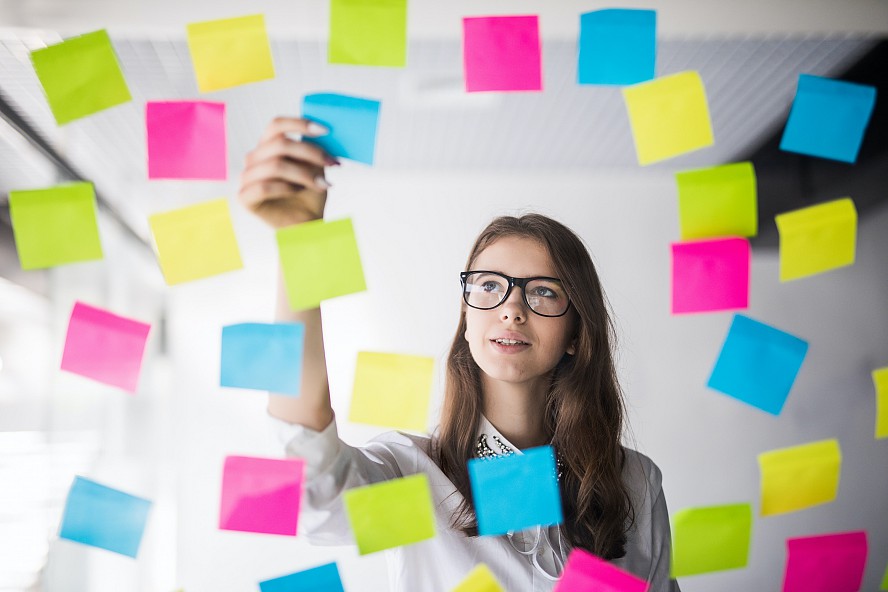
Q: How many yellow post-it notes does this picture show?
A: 8